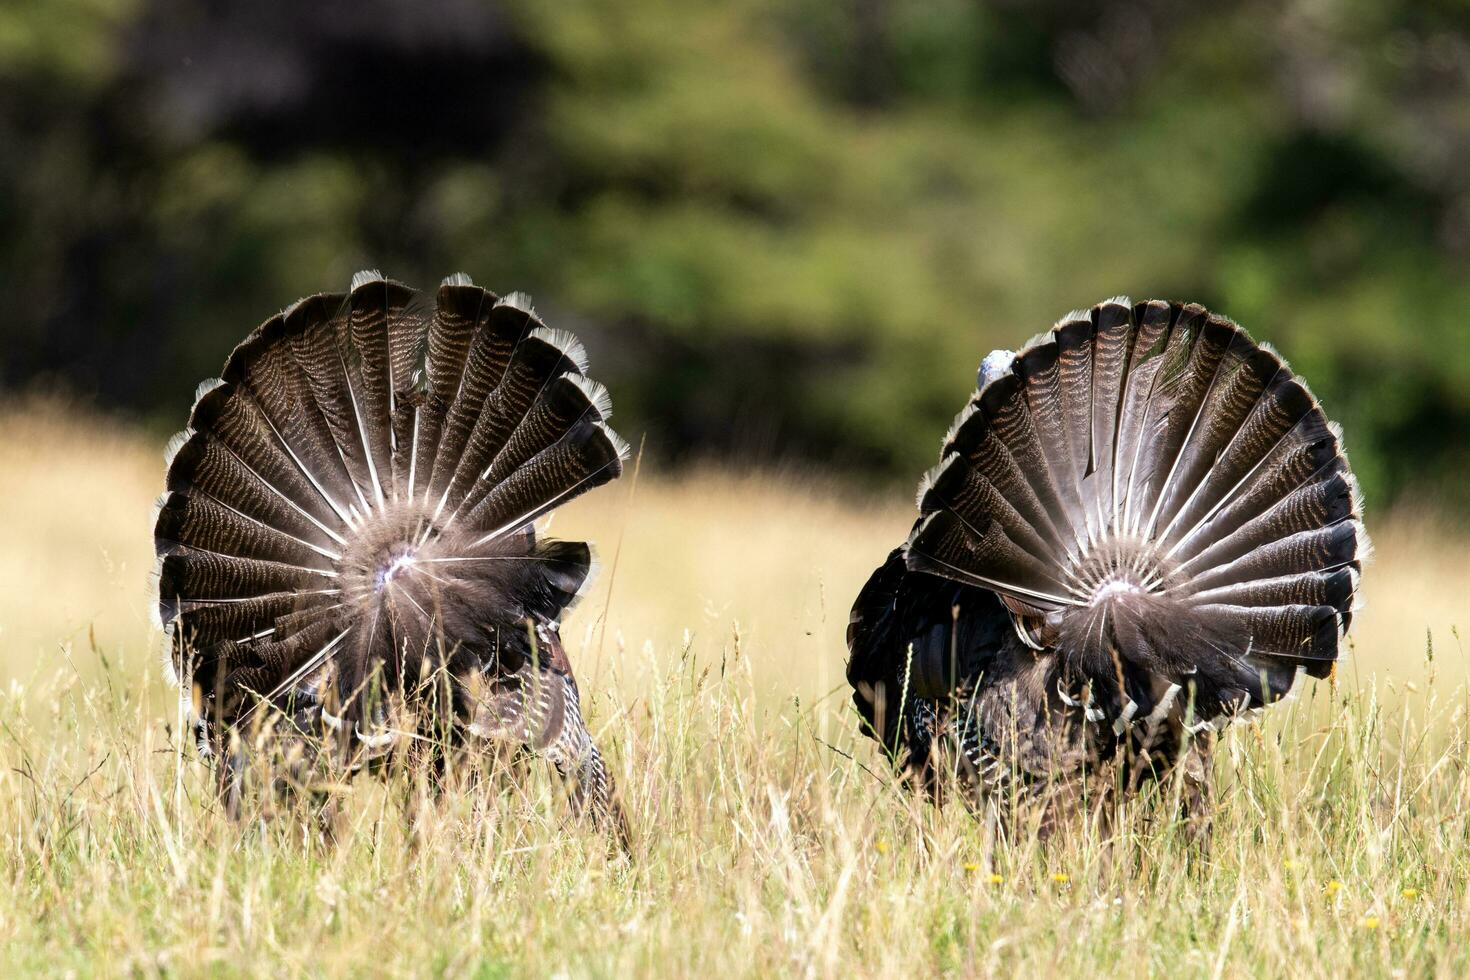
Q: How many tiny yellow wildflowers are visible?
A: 8